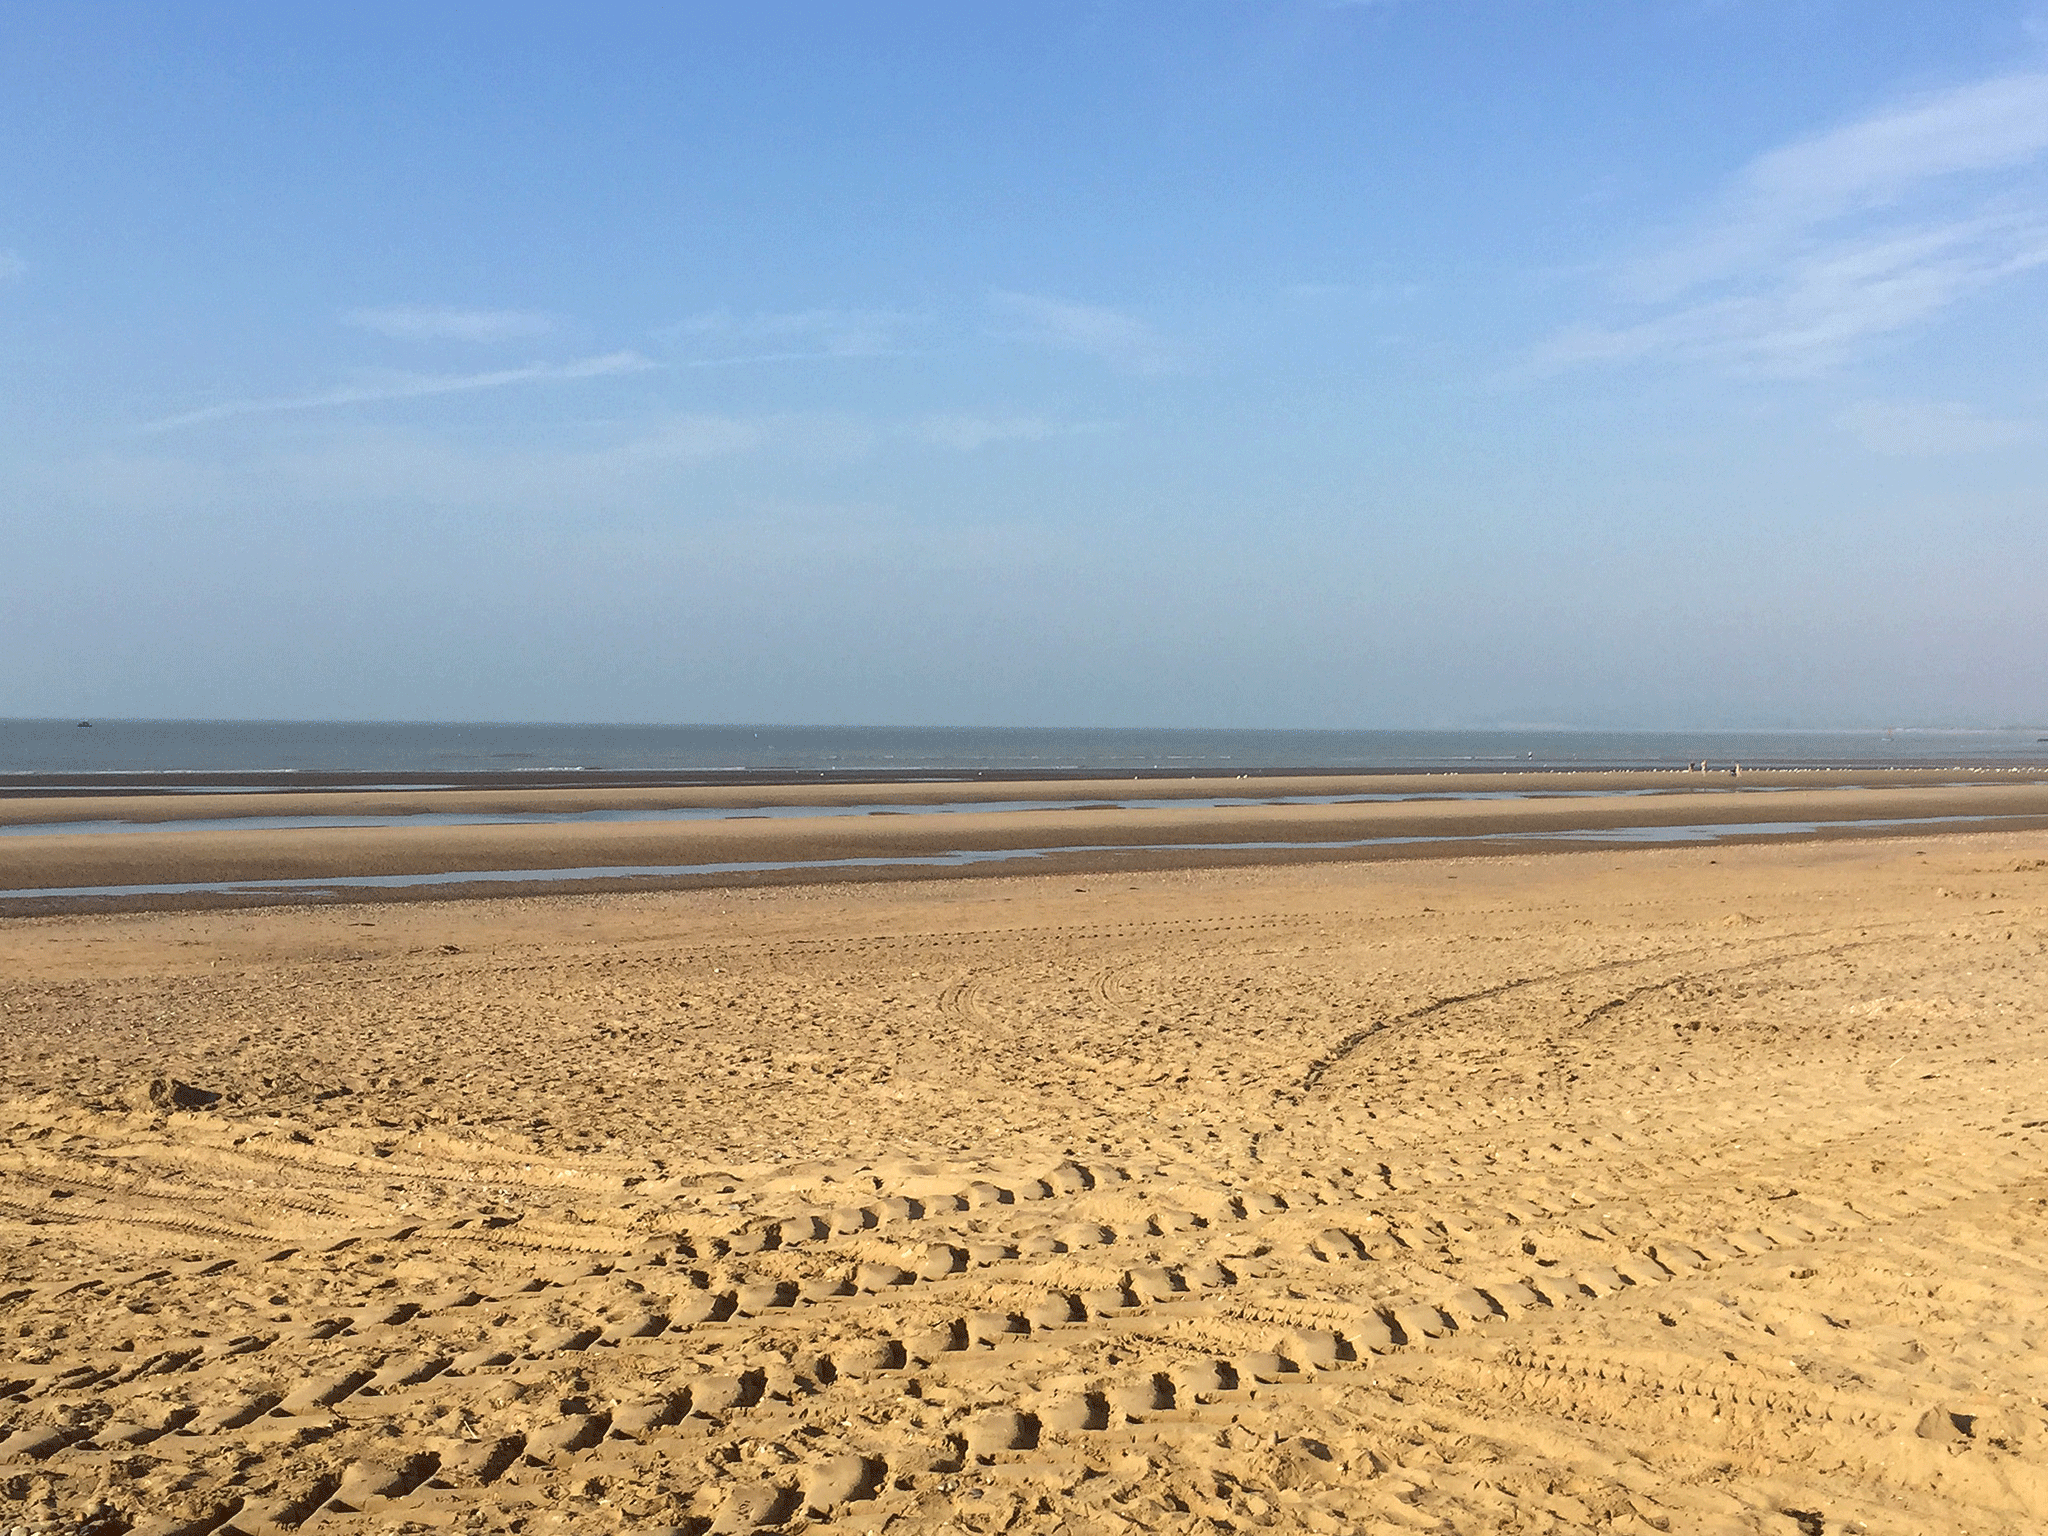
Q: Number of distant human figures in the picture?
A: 3